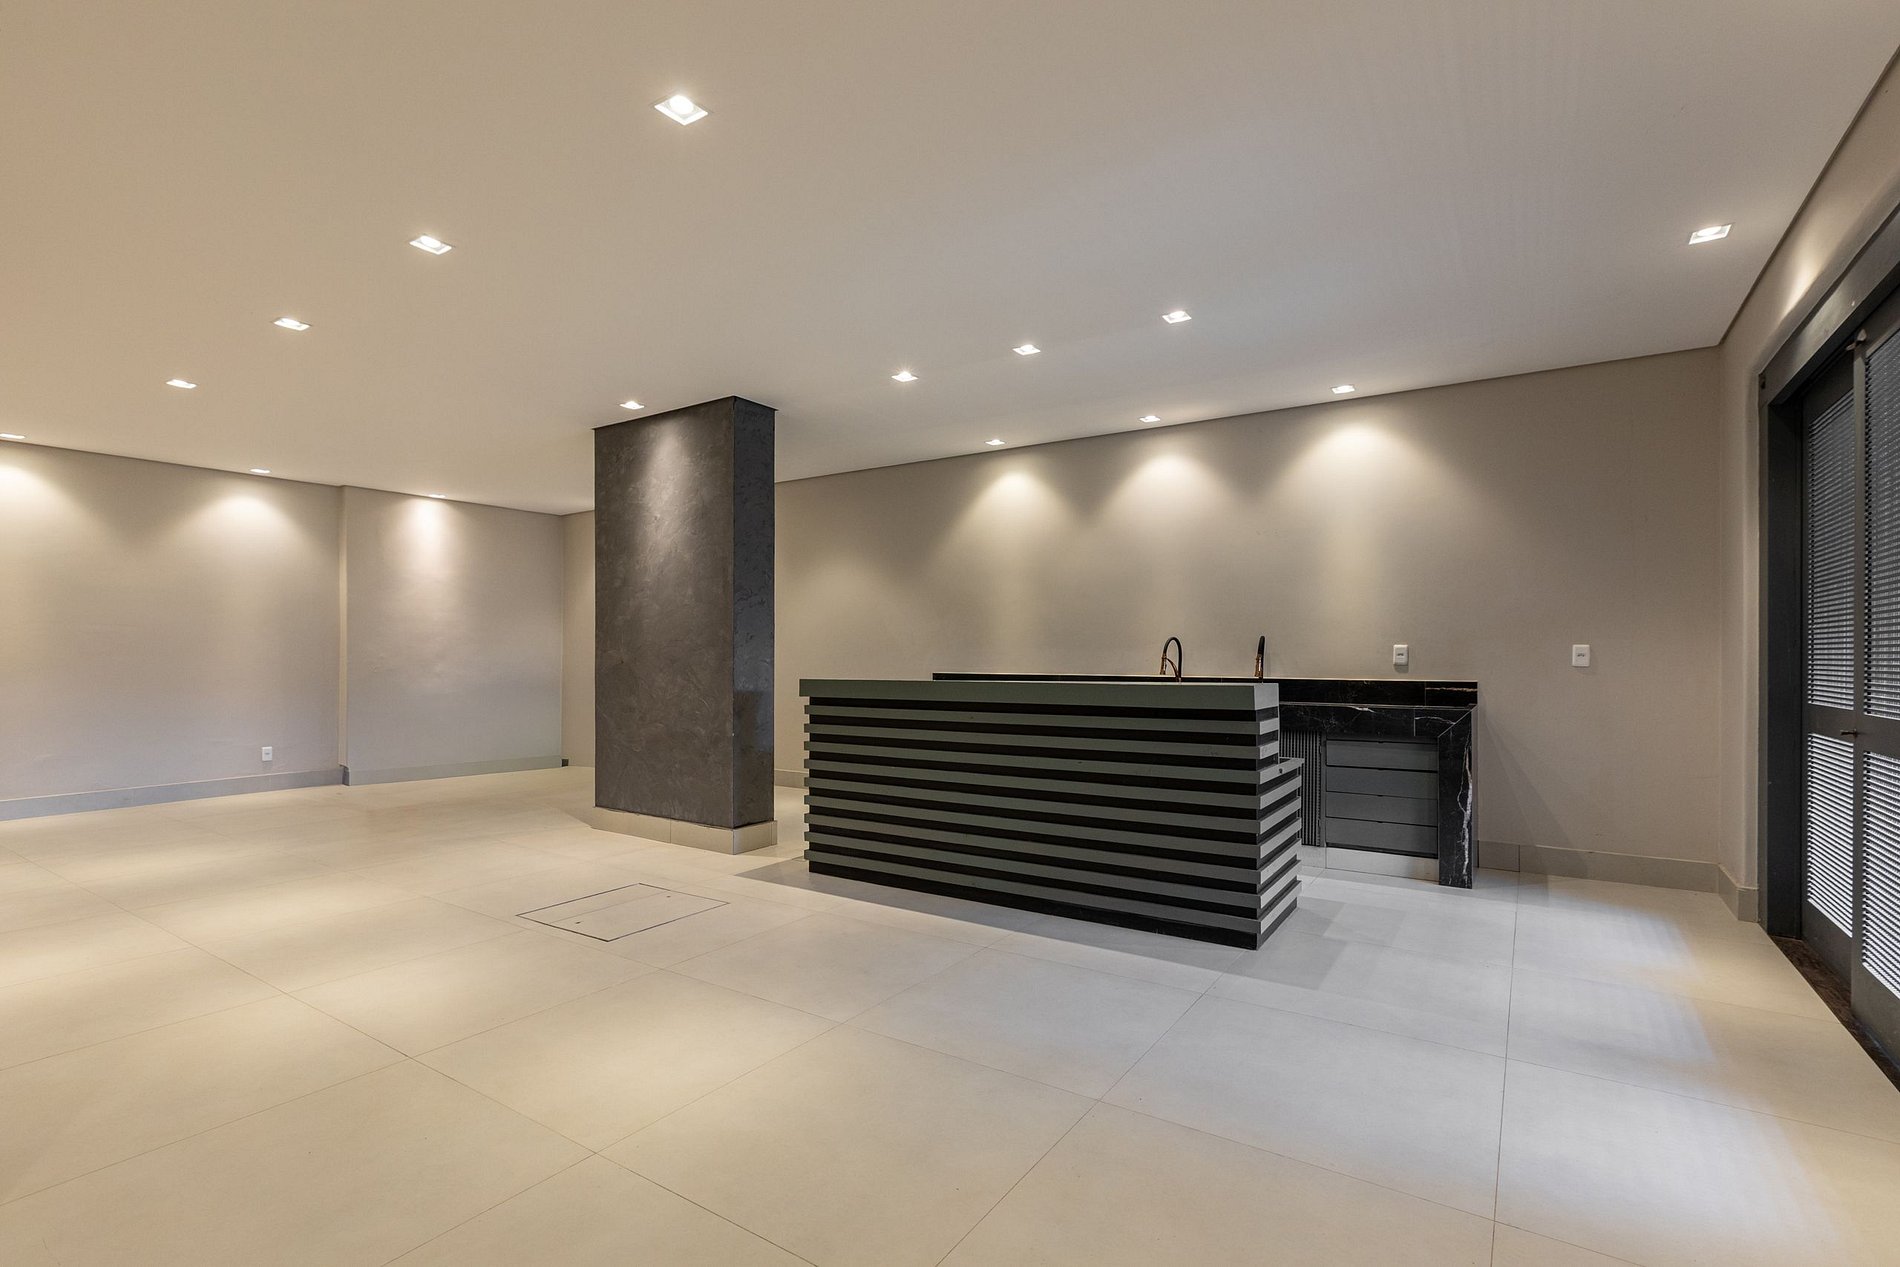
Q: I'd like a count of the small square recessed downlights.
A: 15